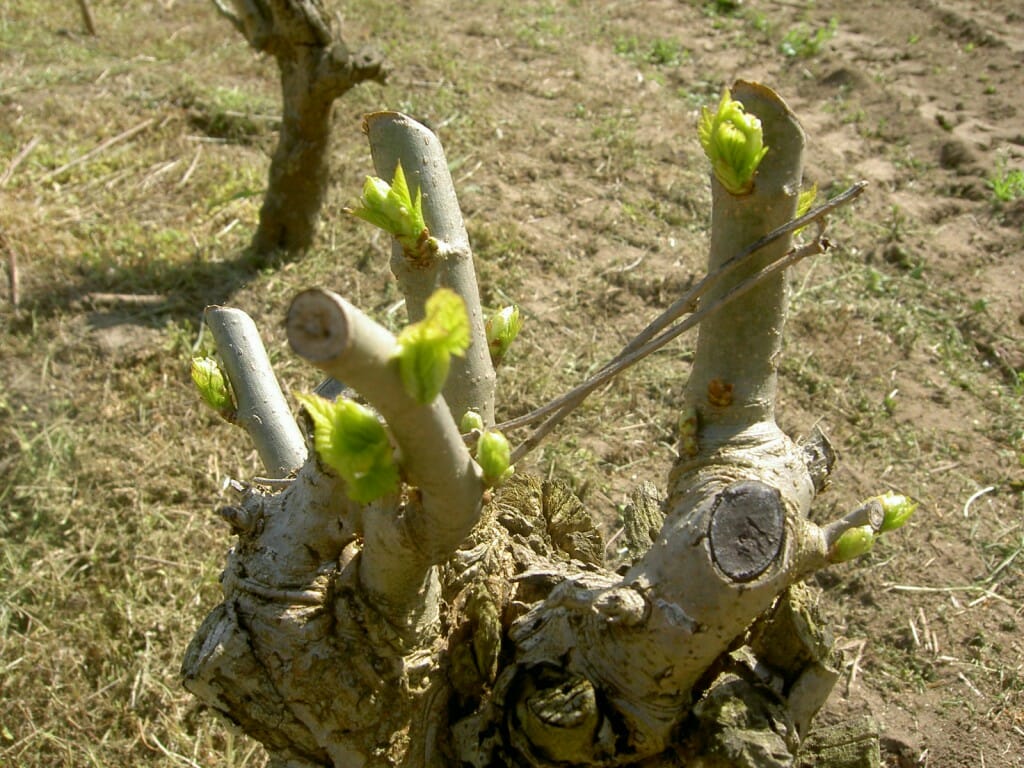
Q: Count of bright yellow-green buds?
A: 11